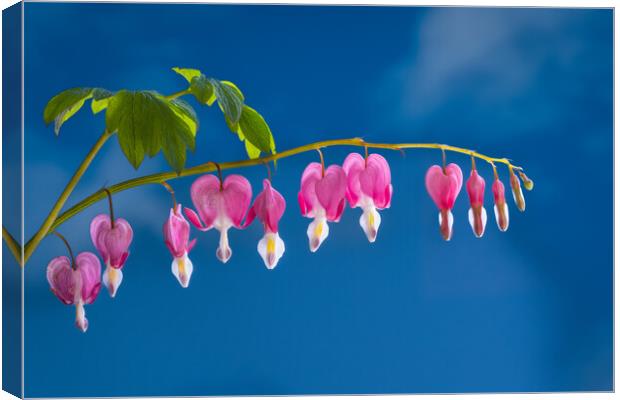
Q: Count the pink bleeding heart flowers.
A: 10